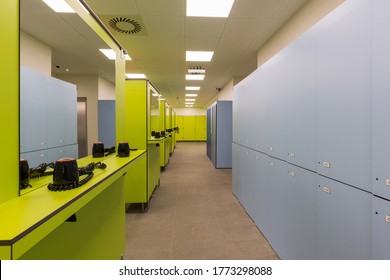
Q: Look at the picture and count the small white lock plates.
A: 14